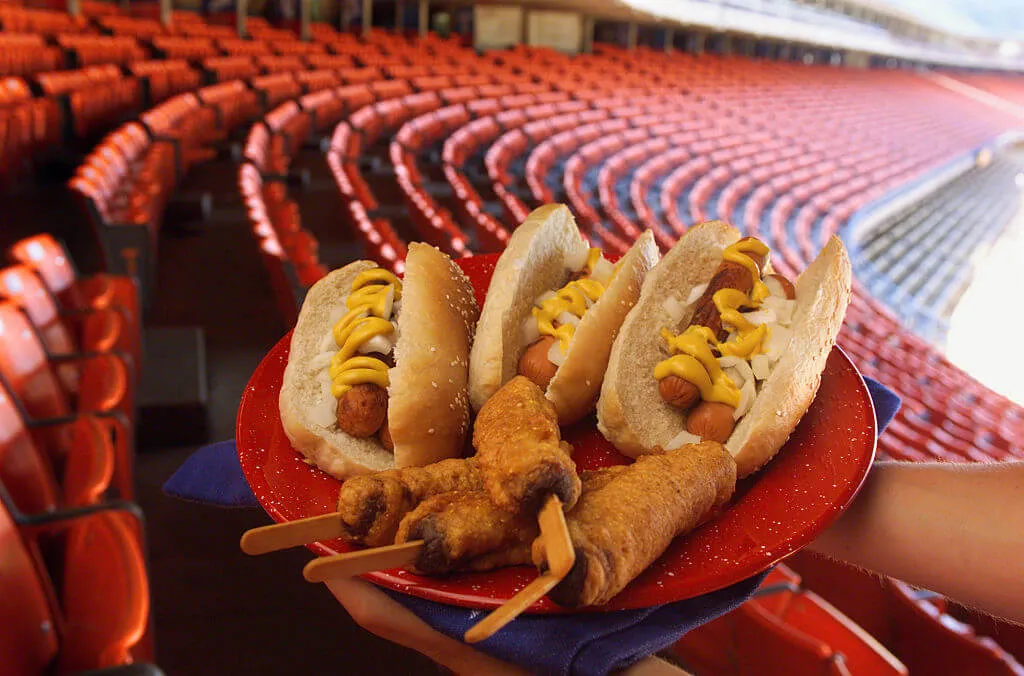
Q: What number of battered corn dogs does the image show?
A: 4